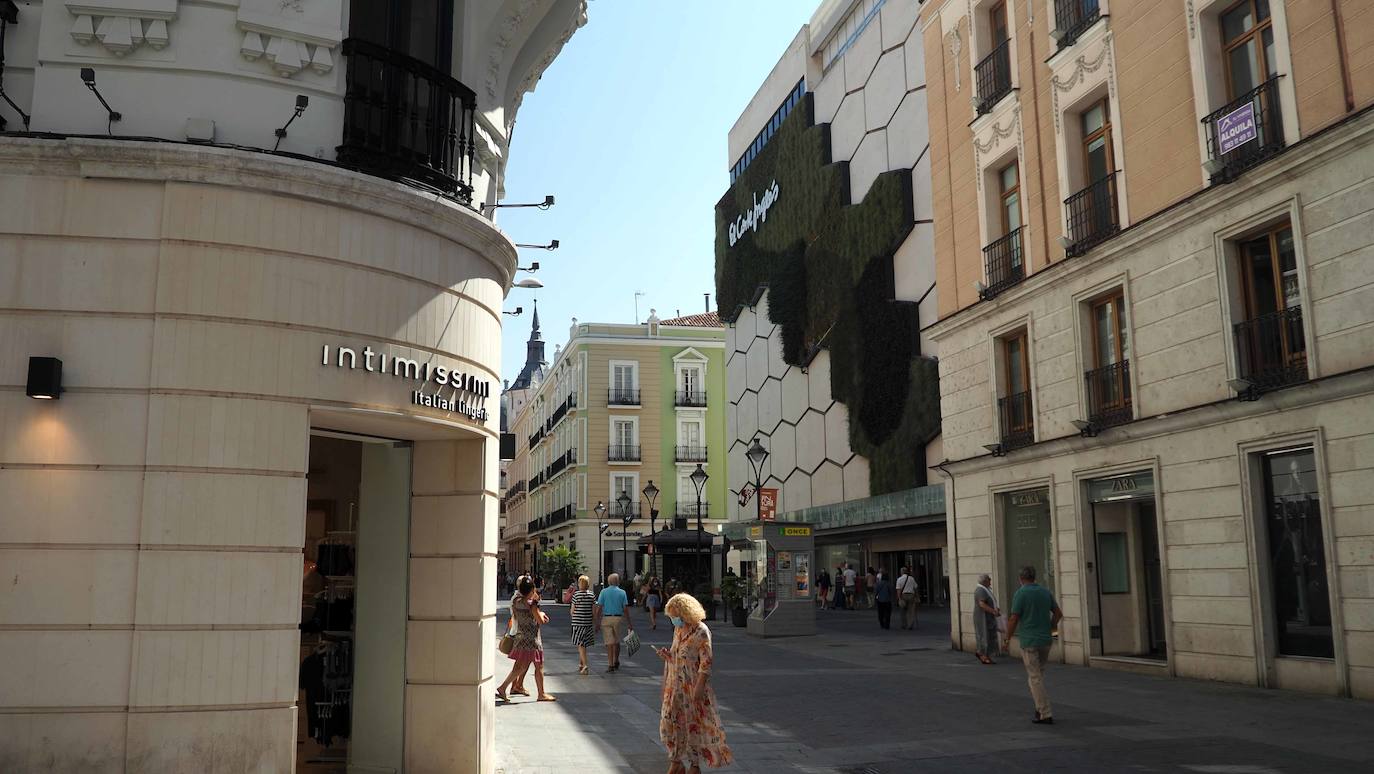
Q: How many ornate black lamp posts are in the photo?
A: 5